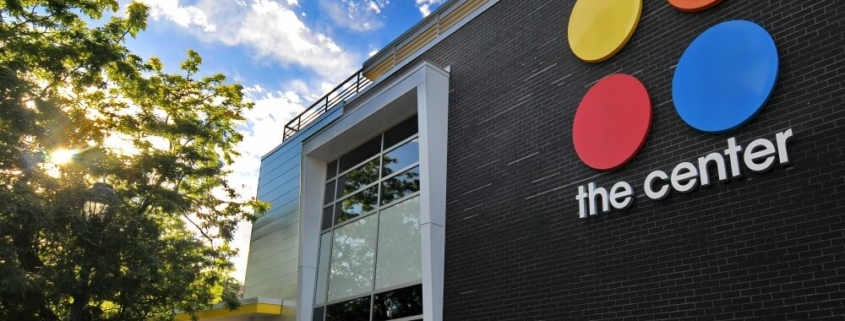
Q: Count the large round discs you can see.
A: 4